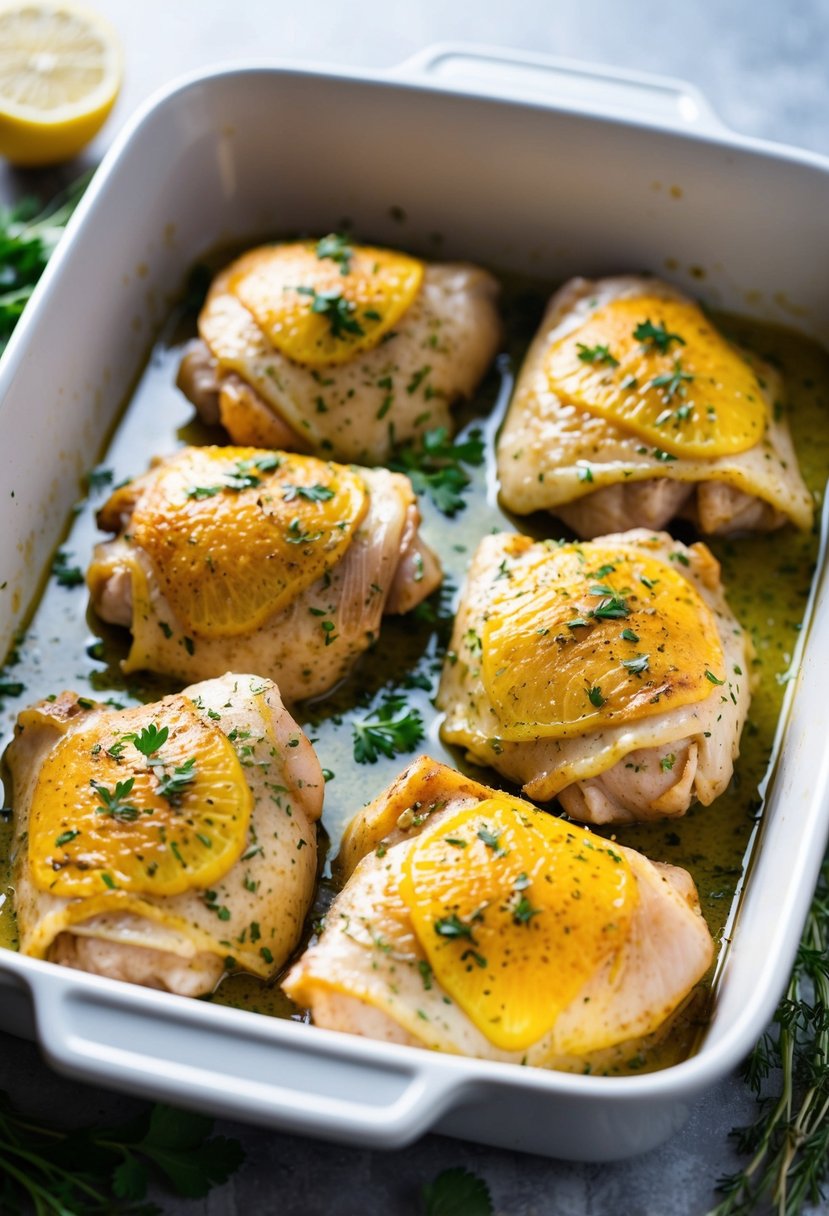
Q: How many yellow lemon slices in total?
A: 6